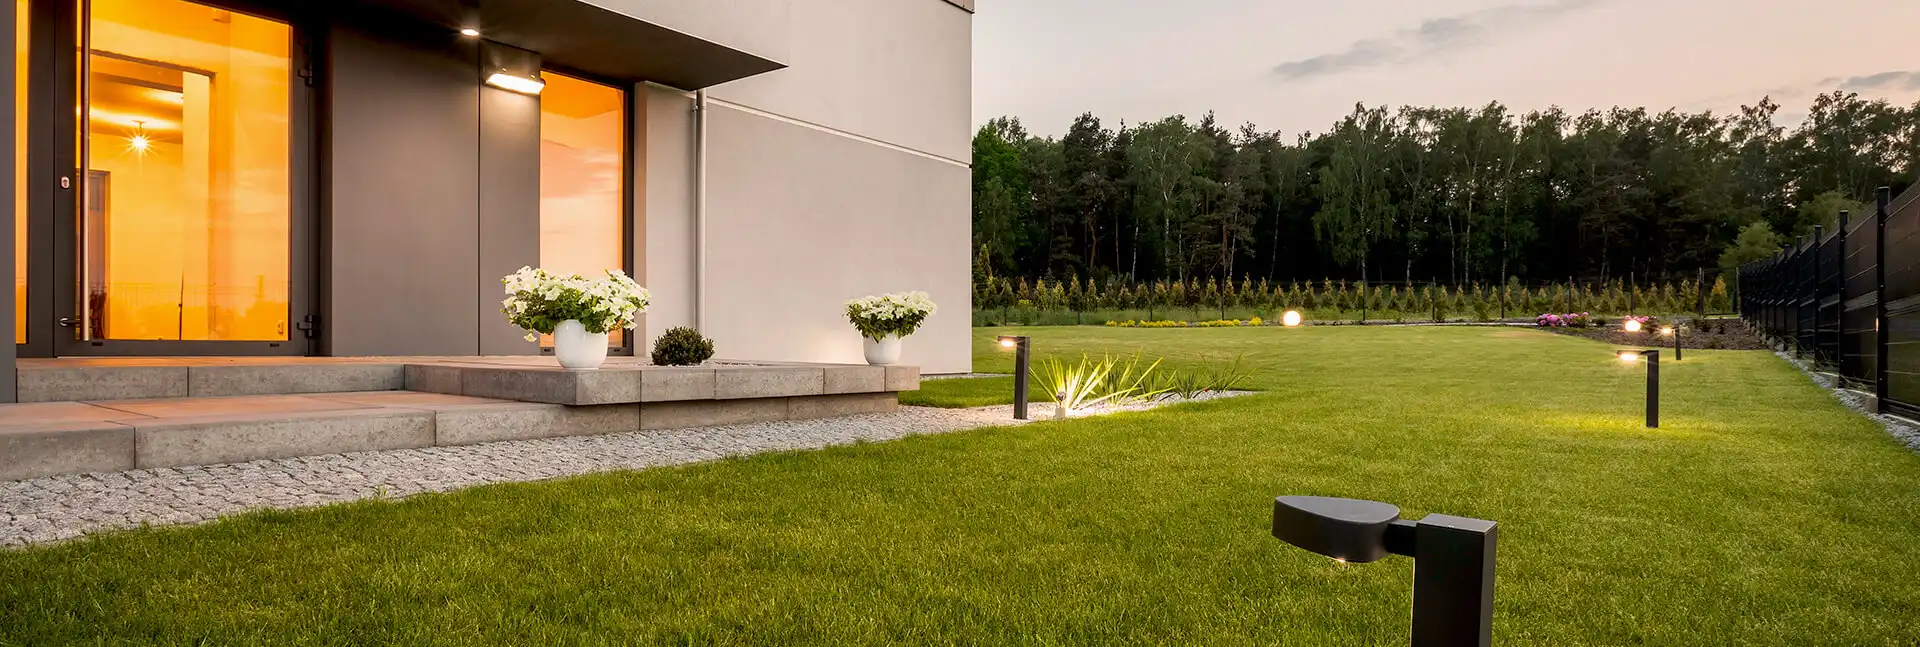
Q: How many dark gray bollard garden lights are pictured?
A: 4